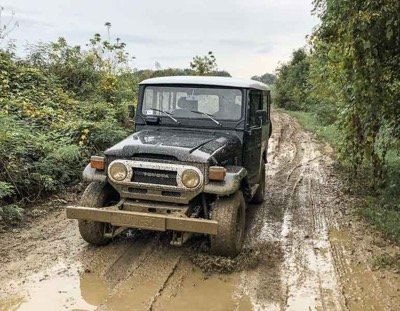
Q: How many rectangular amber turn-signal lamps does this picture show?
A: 2